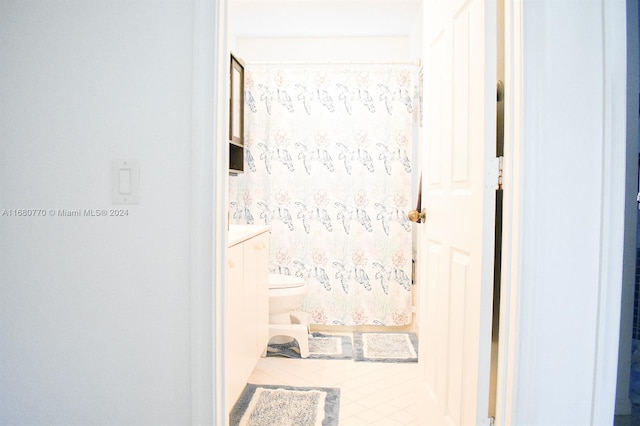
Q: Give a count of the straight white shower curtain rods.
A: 1